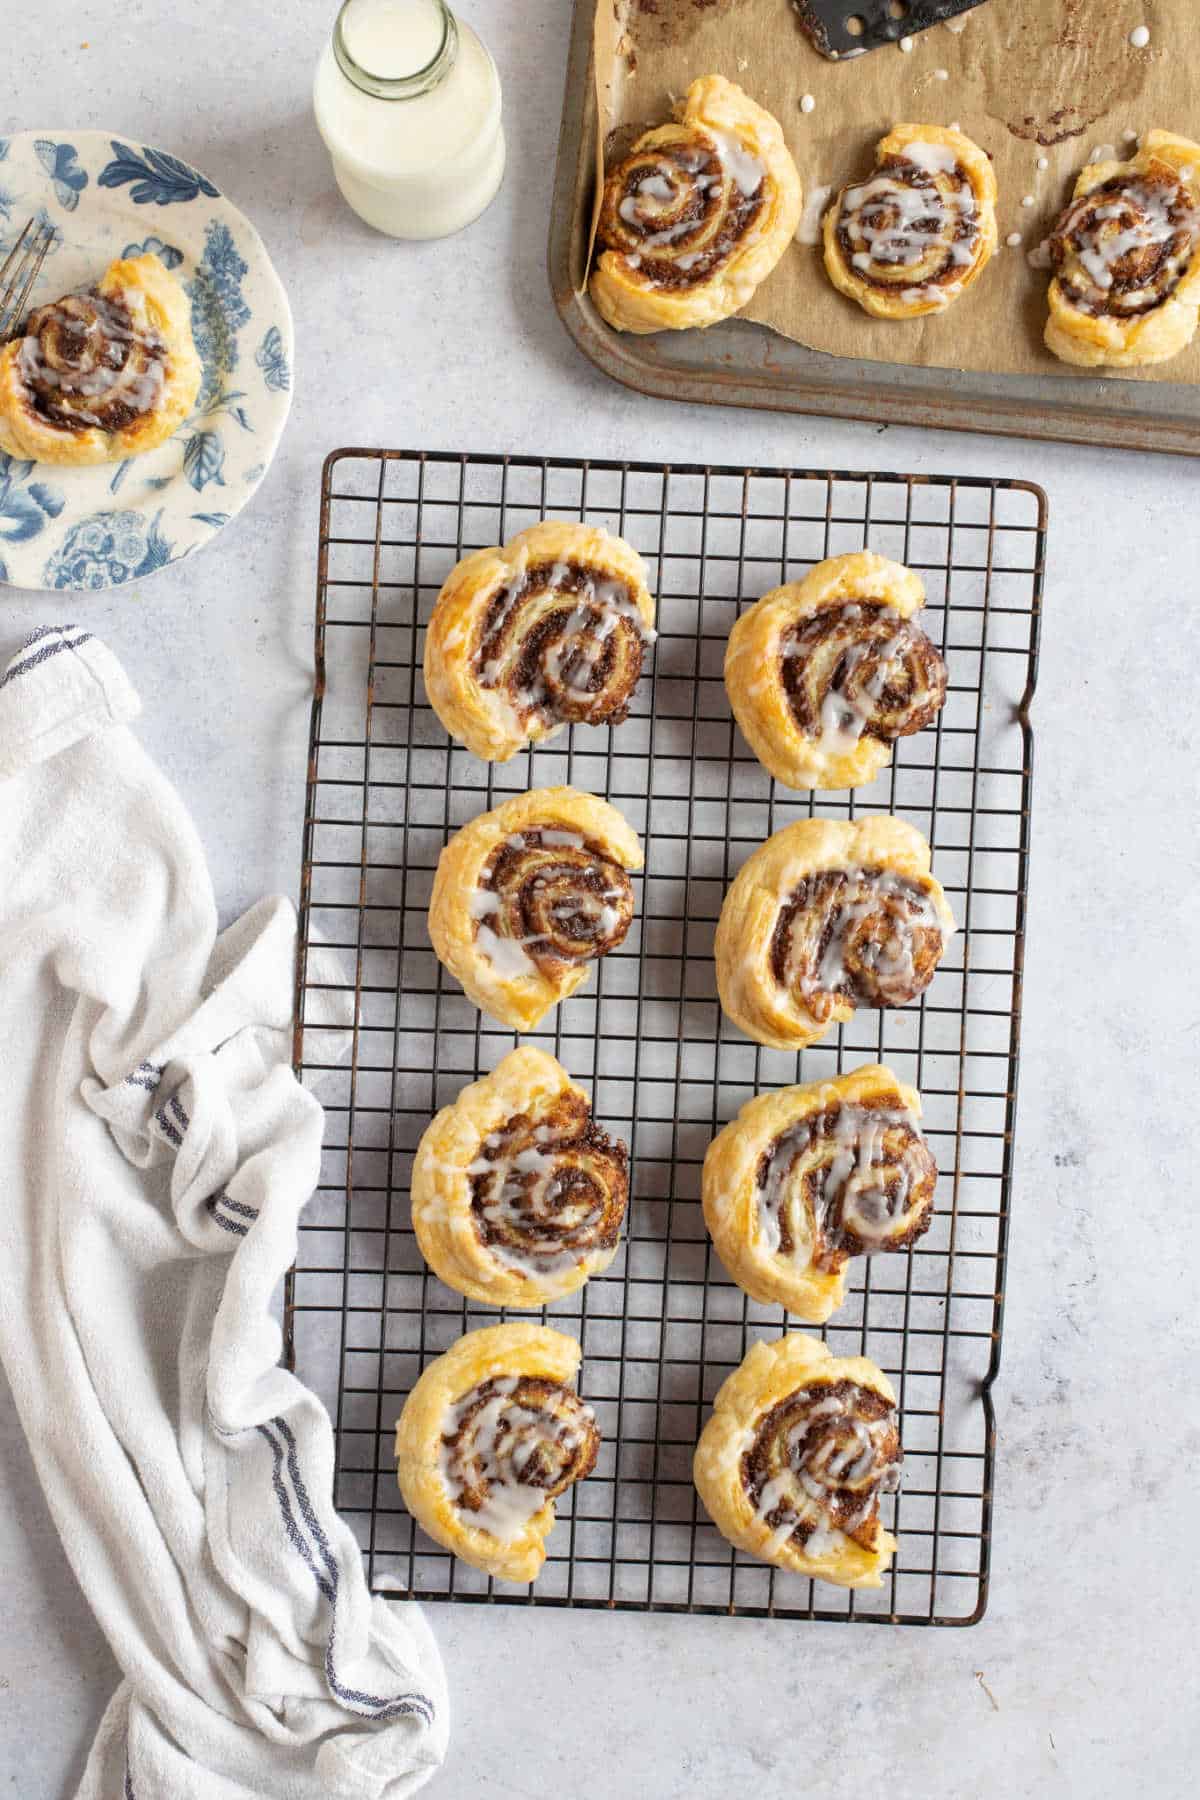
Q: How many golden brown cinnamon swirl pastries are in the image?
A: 12